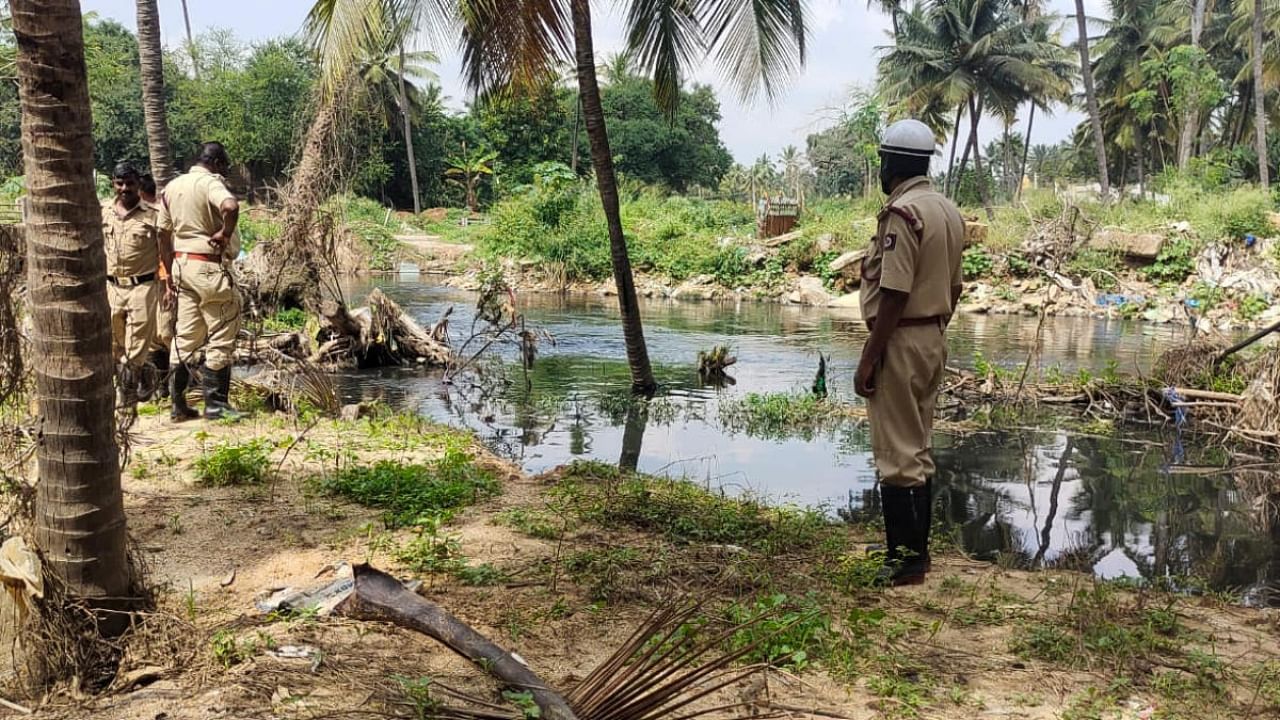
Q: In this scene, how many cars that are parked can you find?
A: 0